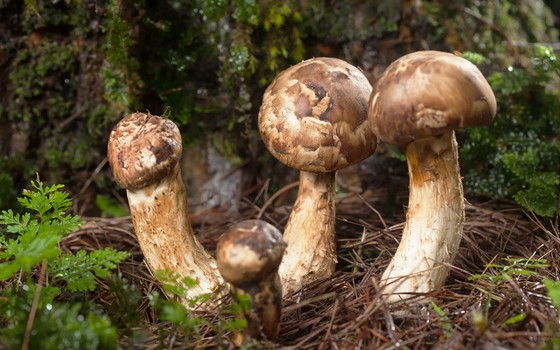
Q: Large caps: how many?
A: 2